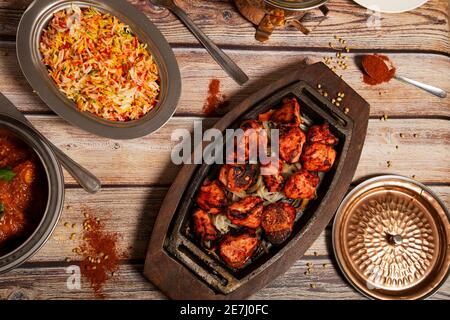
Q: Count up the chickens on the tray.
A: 13